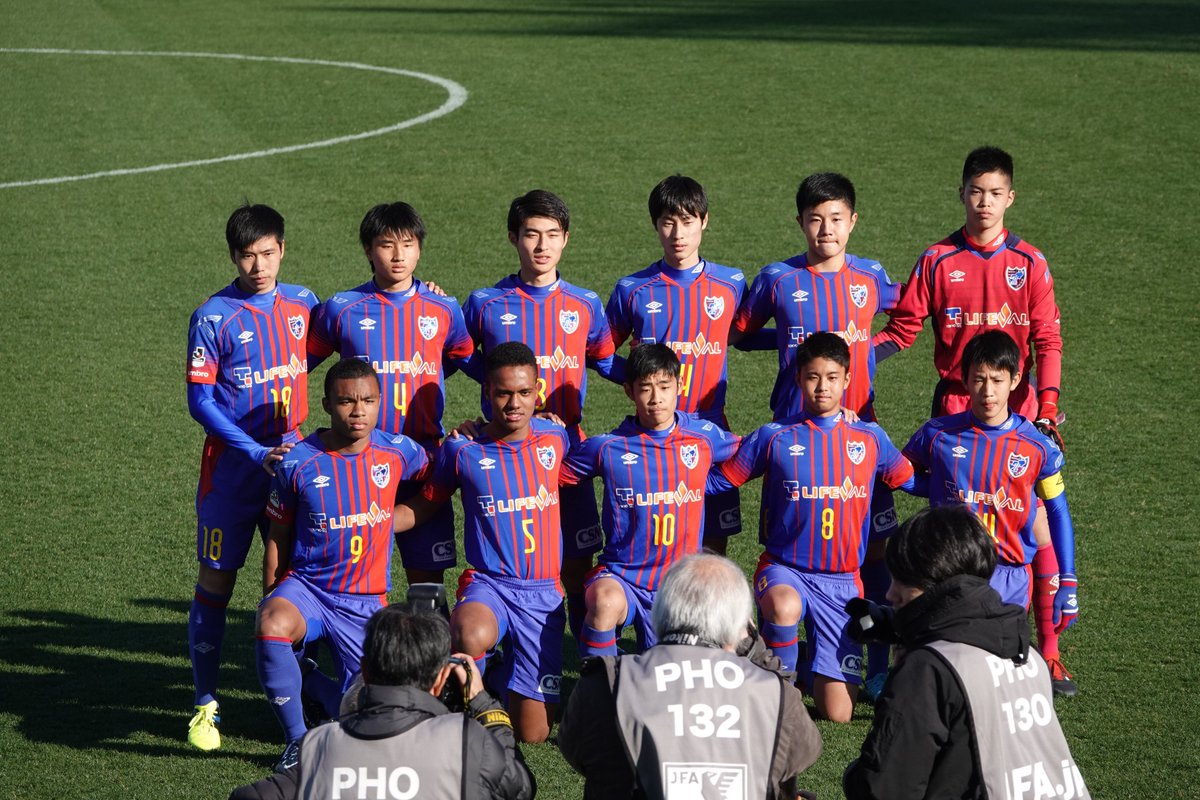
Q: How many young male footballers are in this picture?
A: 11